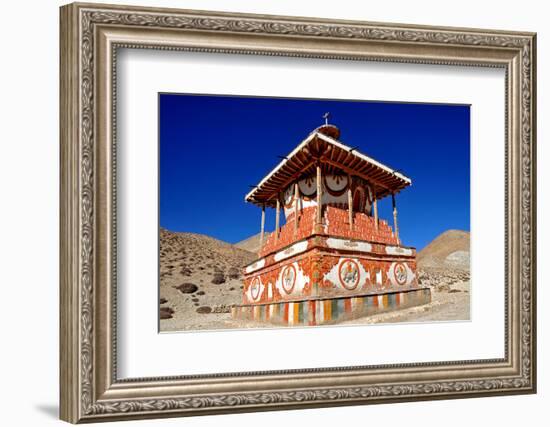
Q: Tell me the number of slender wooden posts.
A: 7